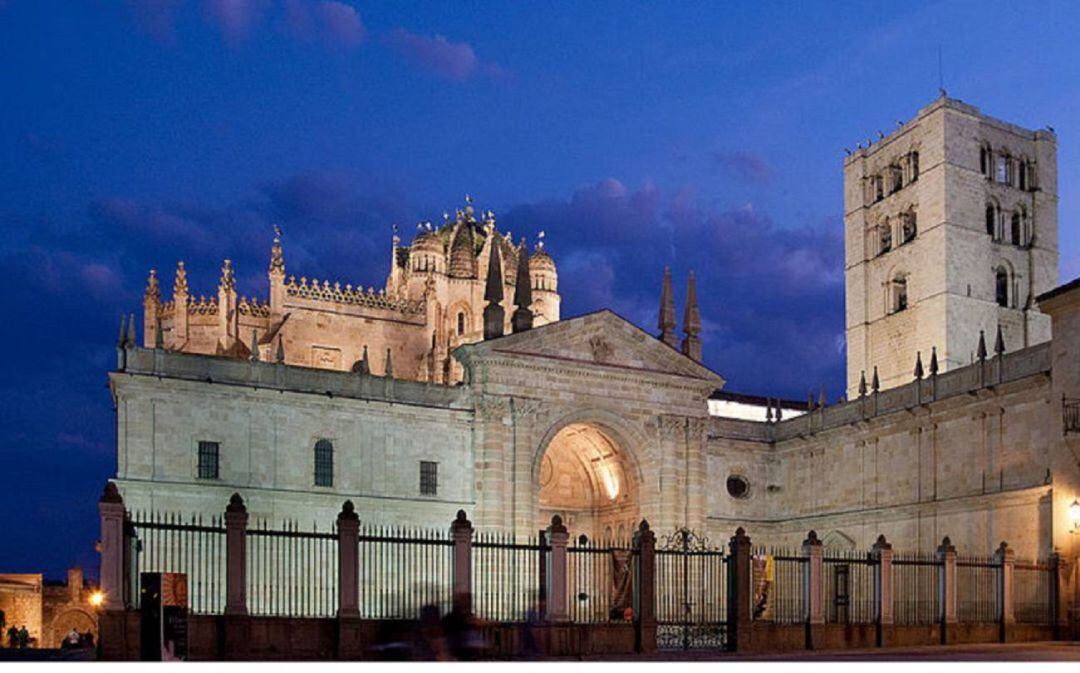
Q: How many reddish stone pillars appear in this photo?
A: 11